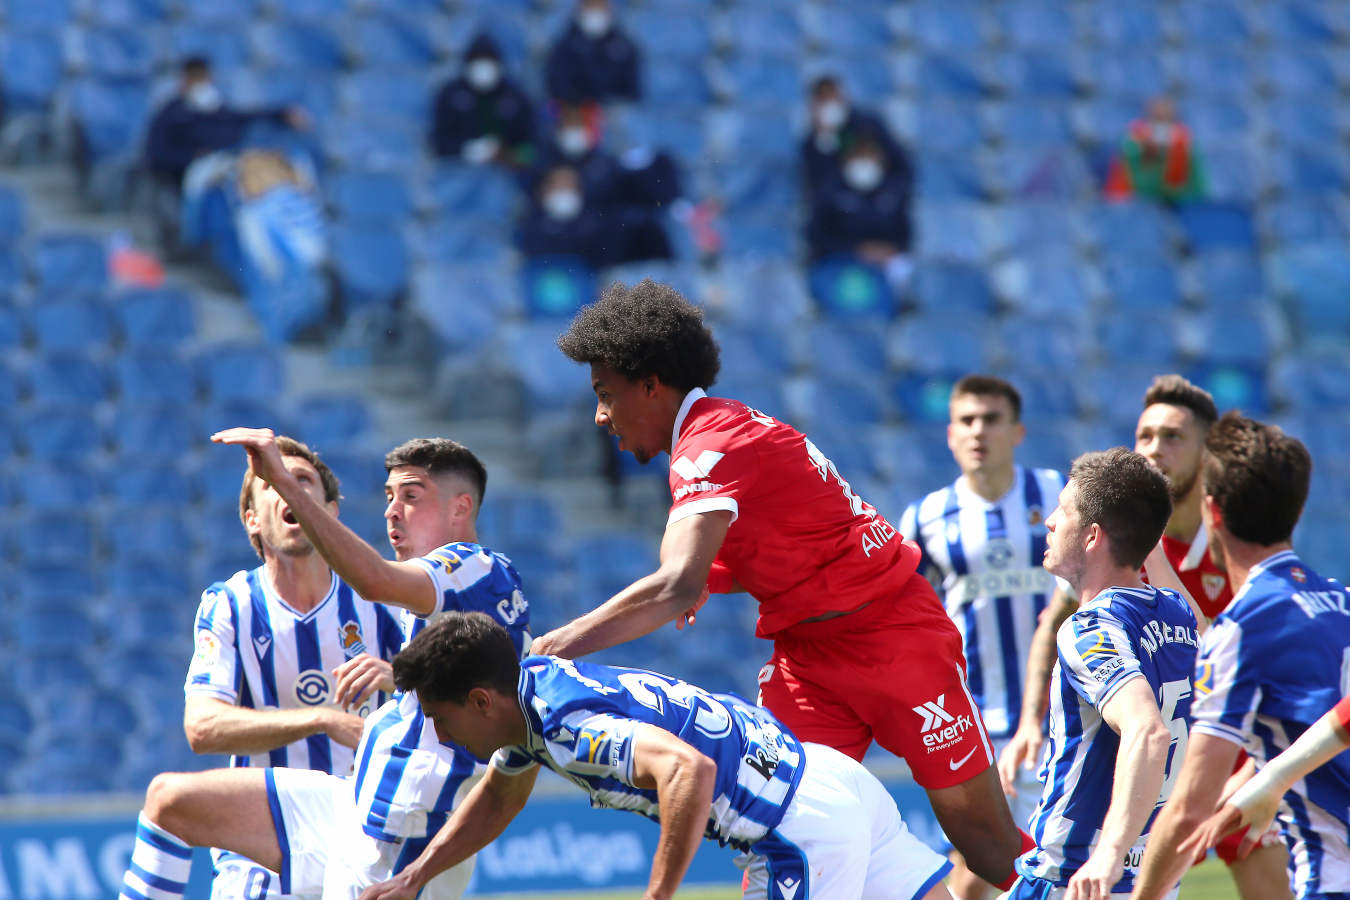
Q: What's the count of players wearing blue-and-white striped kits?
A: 6